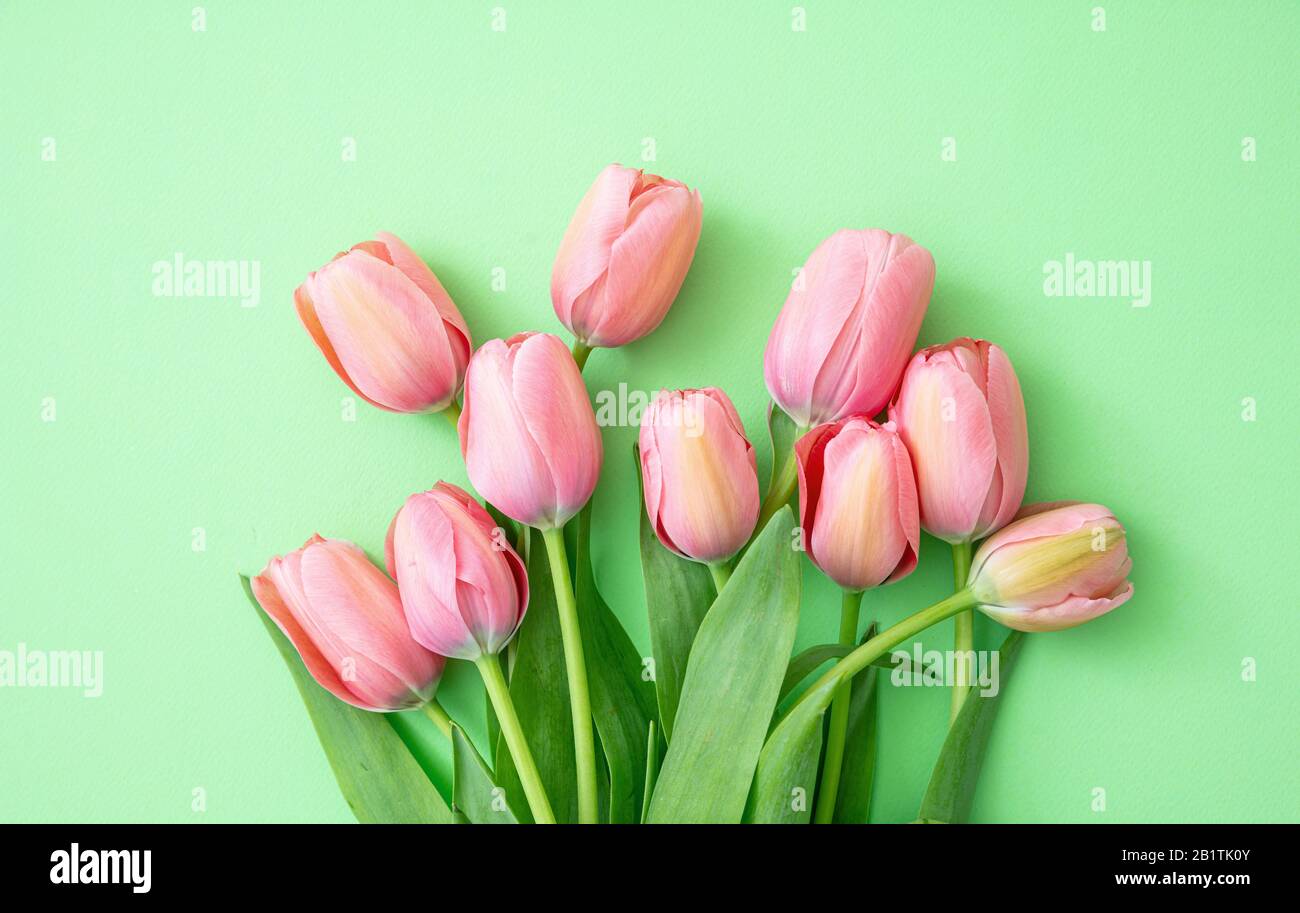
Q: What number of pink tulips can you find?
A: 10